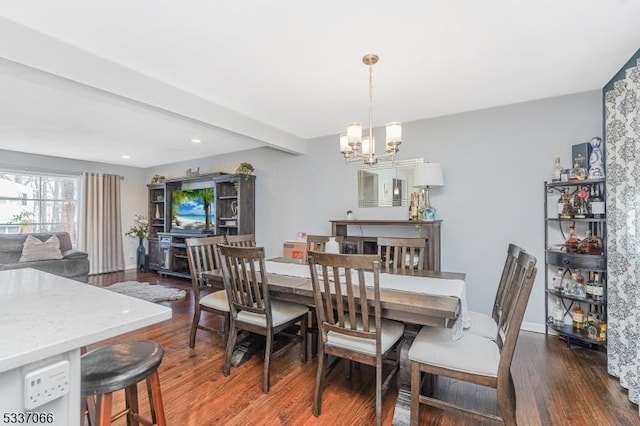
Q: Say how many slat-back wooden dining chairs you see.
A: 8